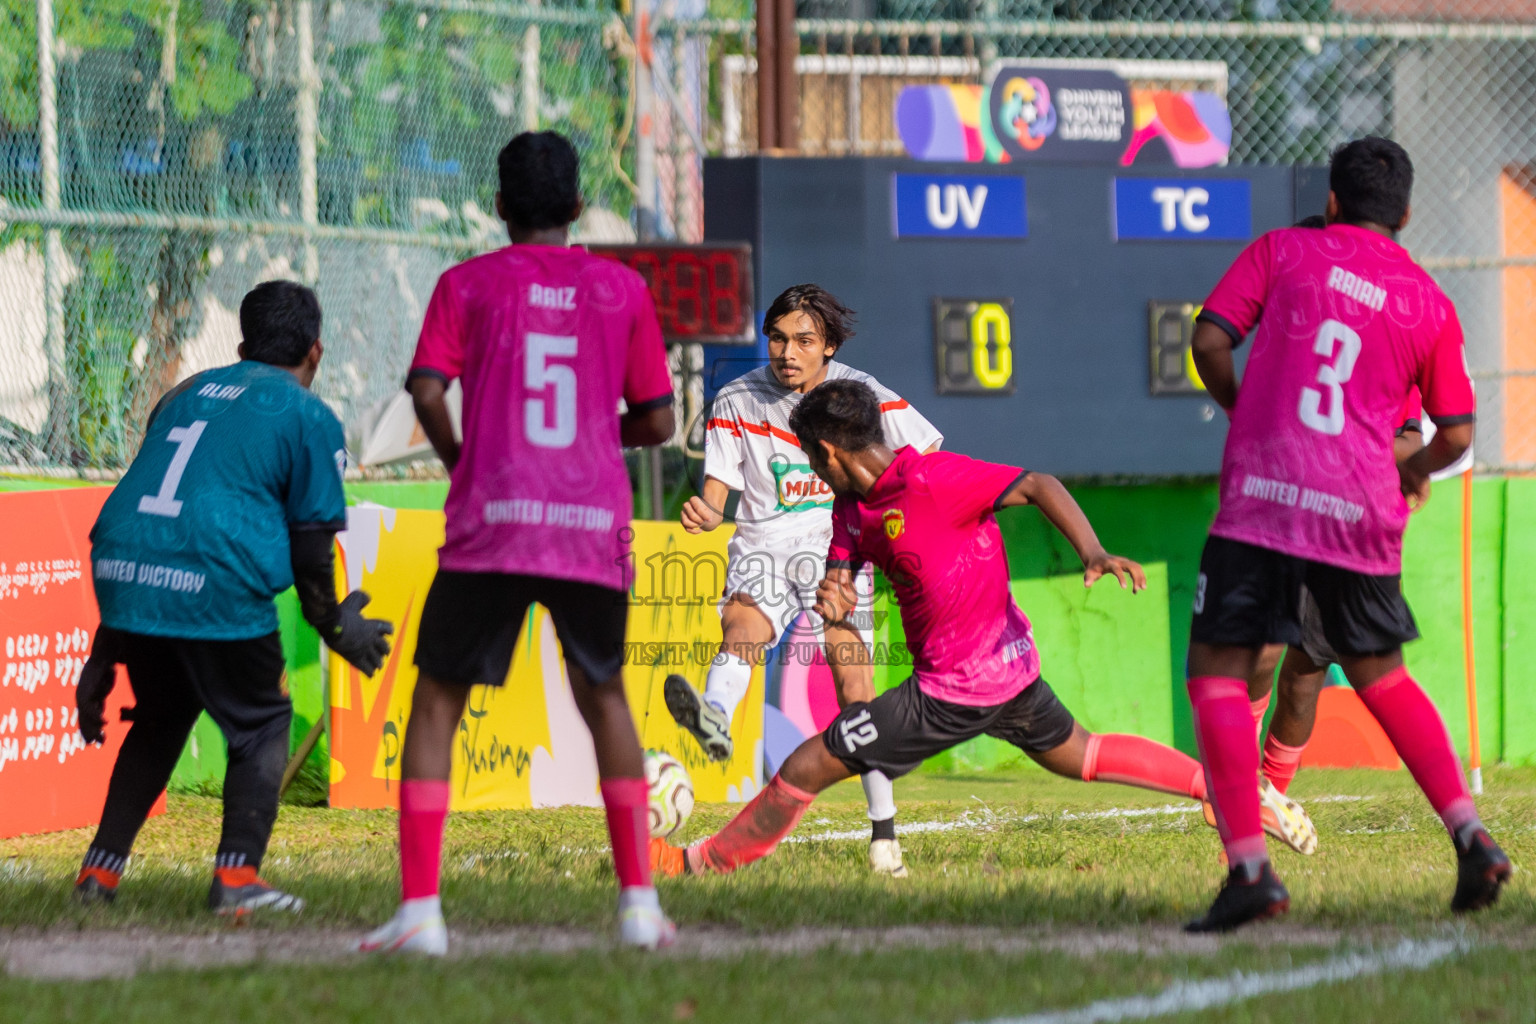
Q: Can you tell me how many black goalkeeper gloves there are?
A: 2